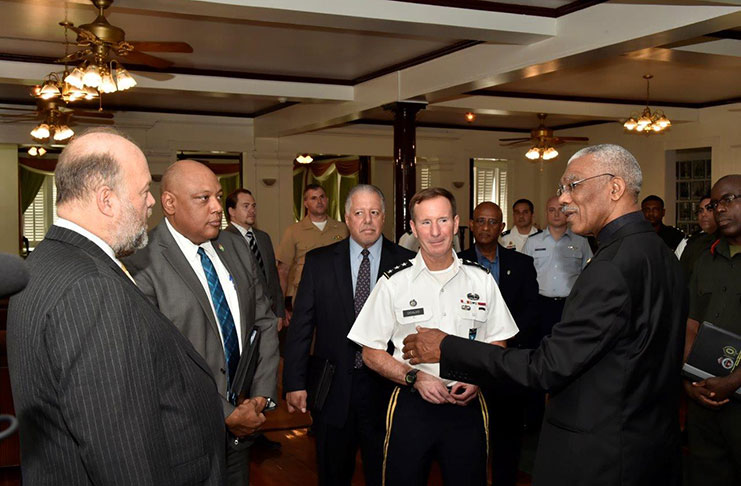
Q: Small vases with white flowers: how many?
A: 0